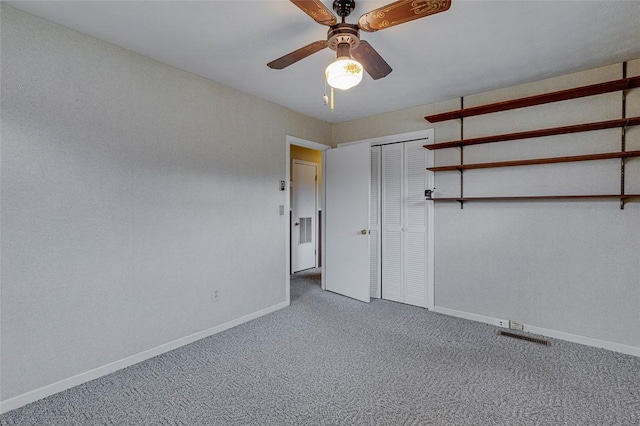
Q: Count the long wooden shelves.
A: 4